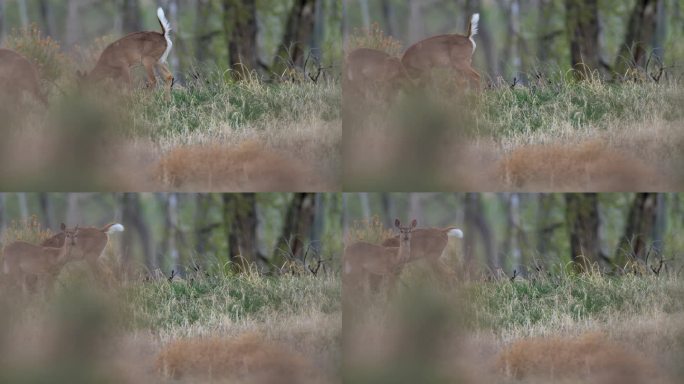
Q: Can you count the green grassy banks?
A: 4